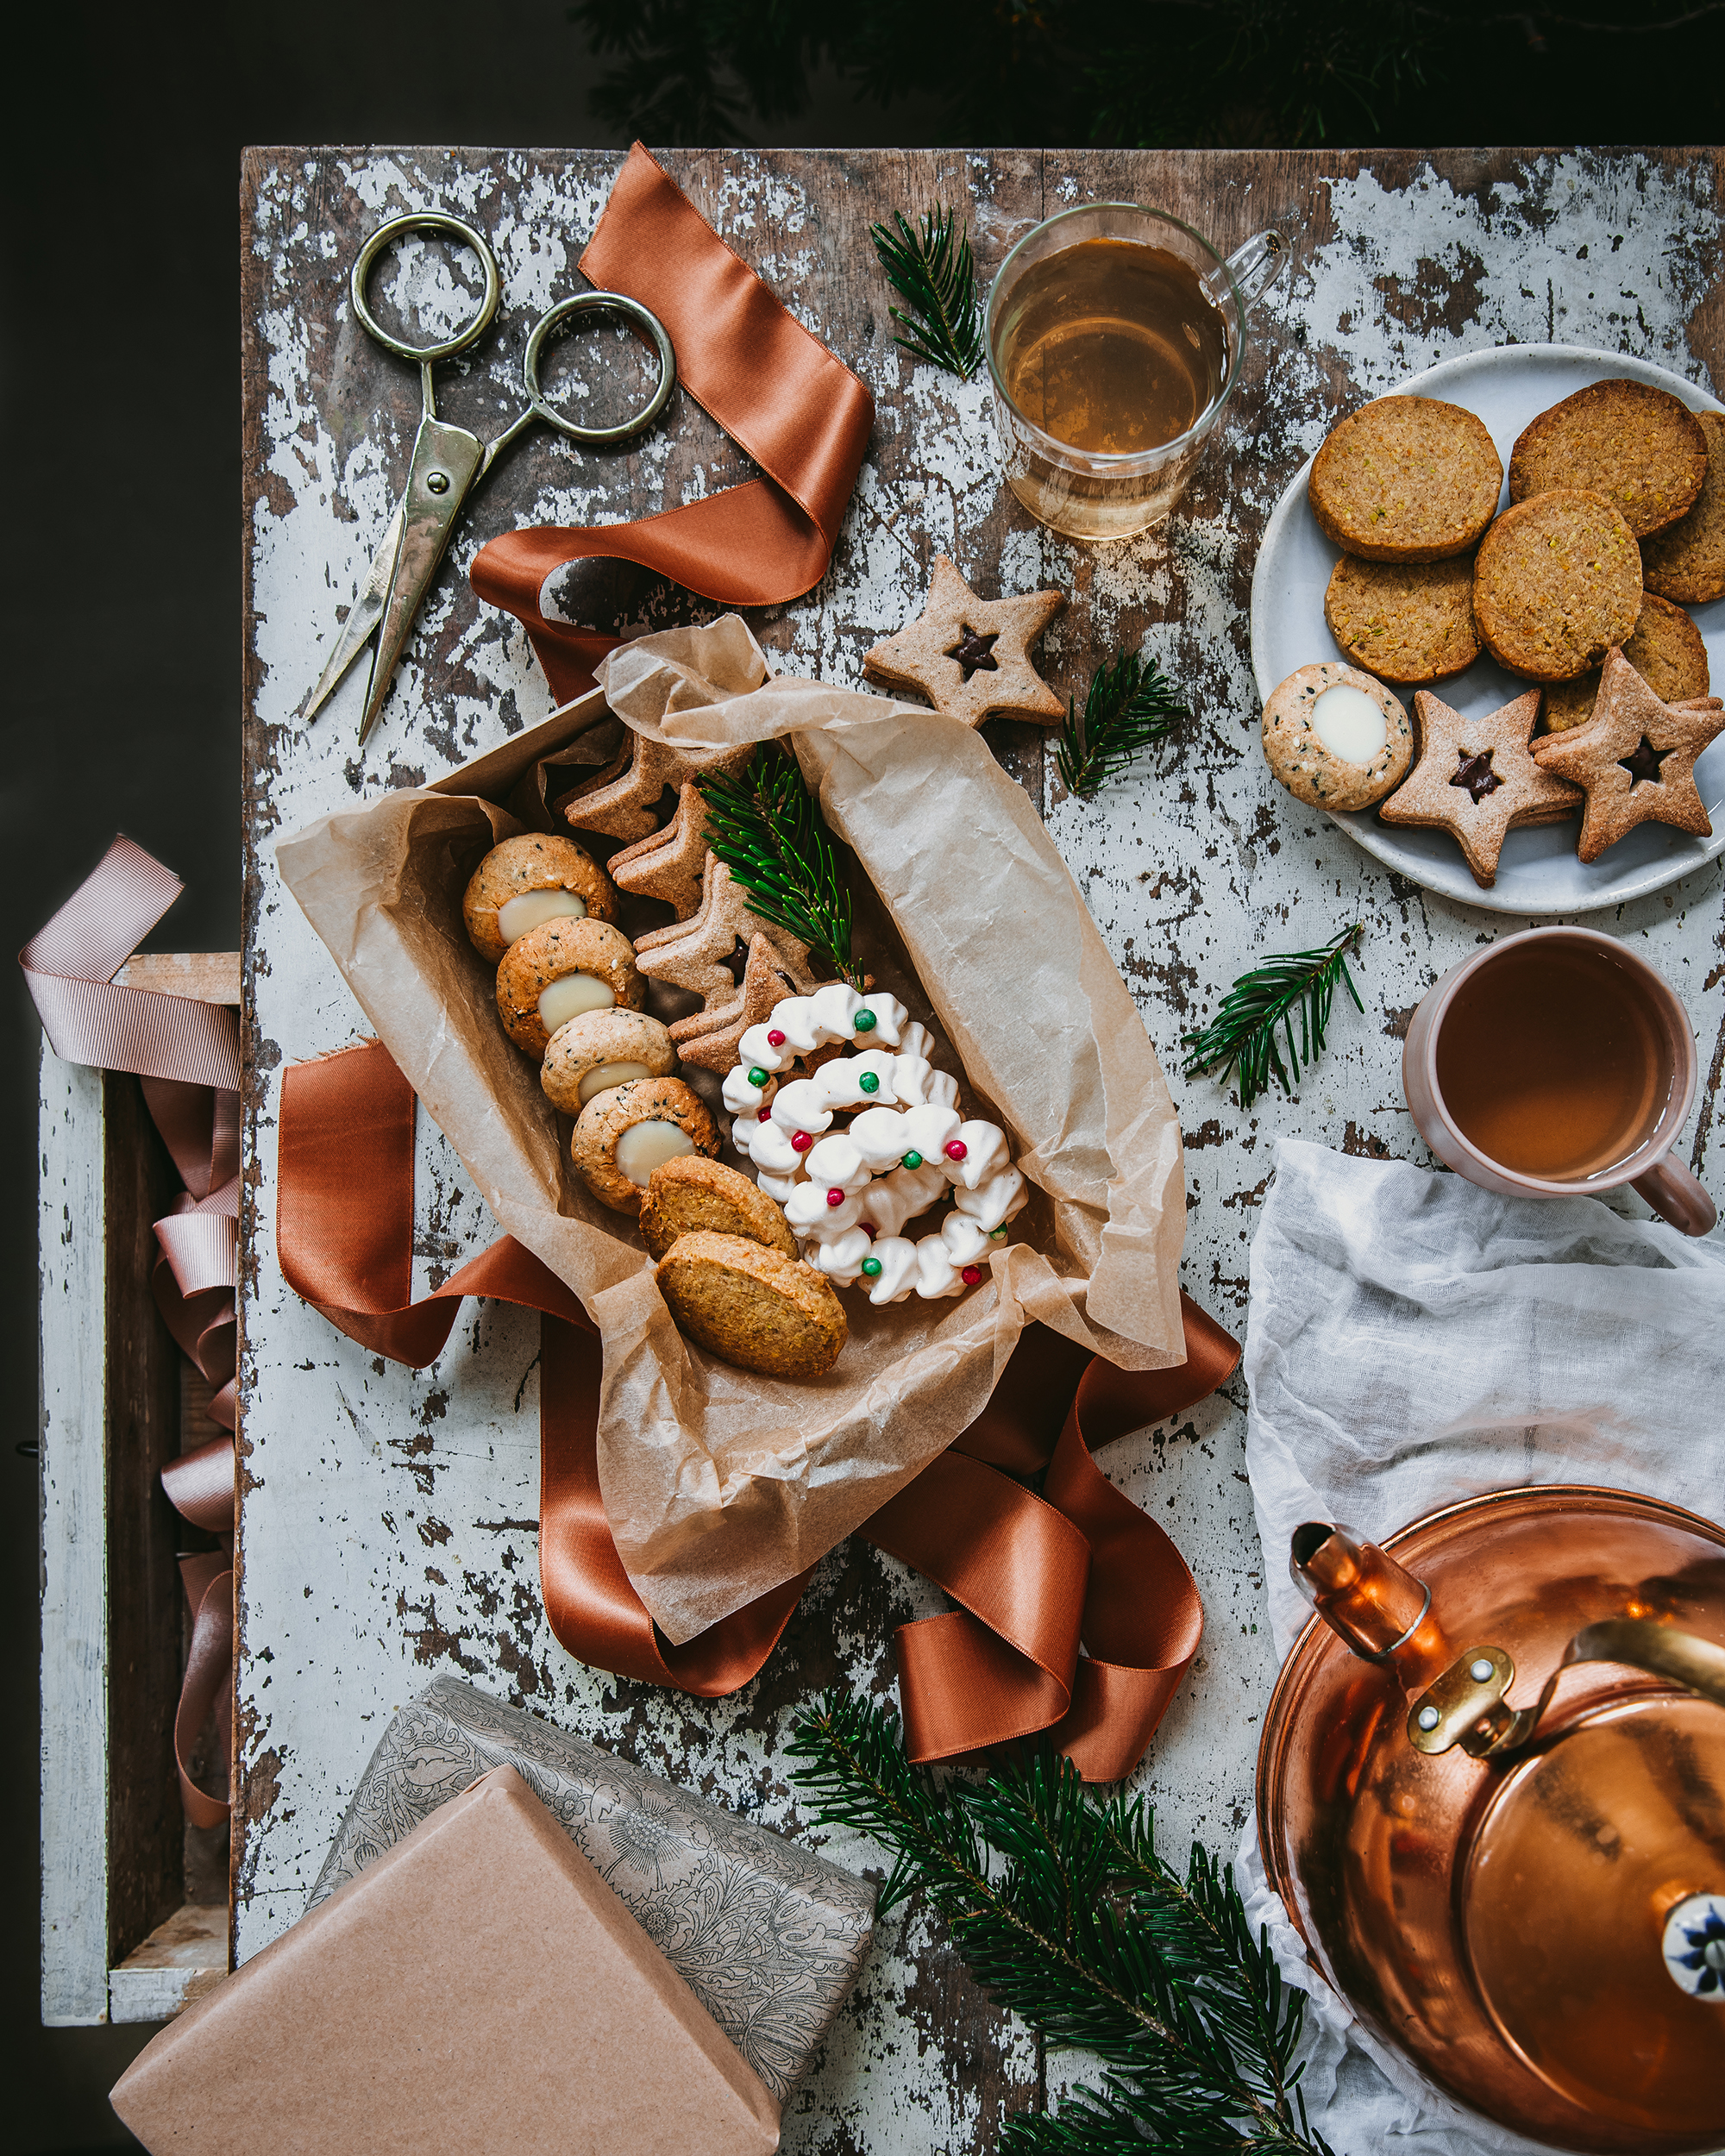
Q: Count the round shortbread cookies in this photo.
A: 8